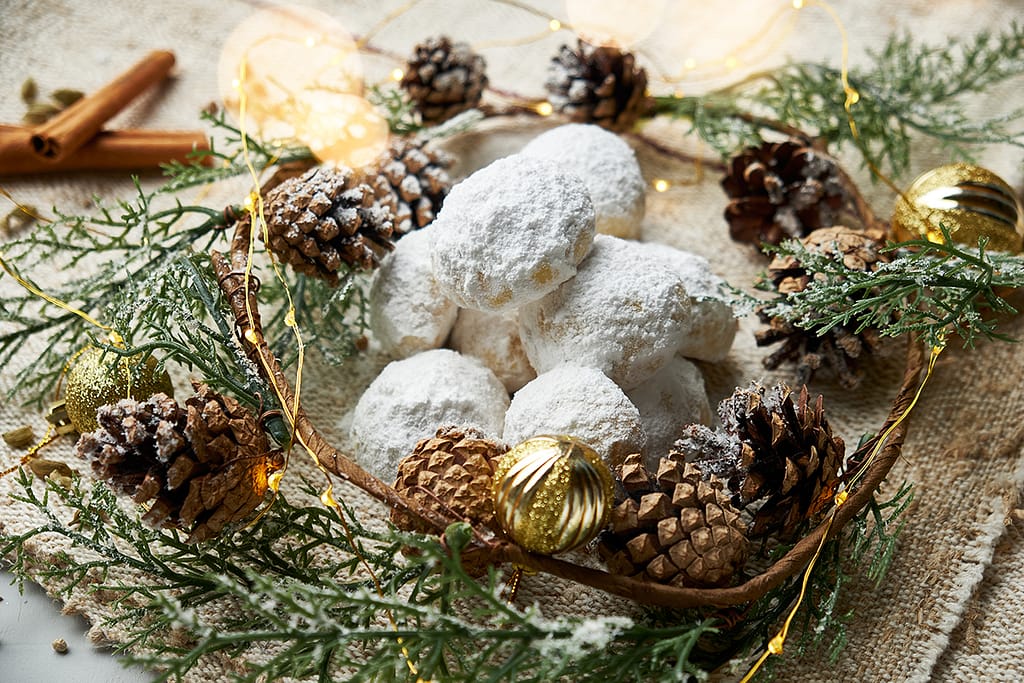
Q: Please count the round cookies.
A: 9